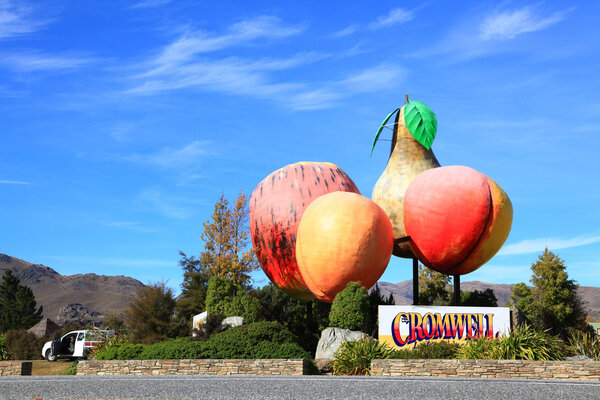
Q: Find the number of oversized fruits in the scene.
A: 4